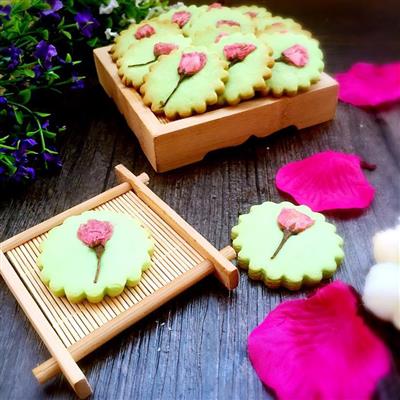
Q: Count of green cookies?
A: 14